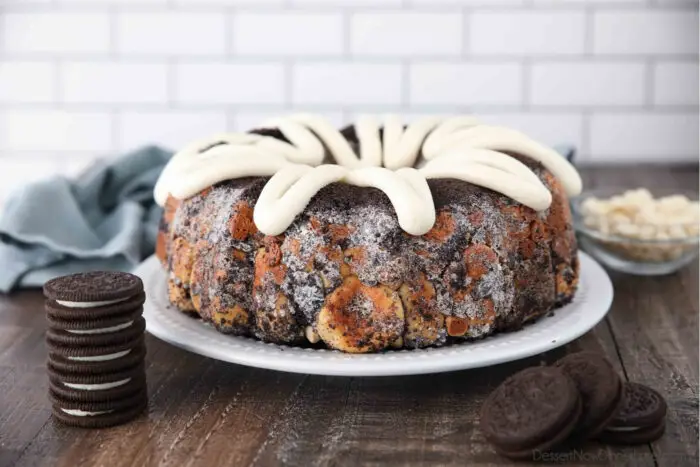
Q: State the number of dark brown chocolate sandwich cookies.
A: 8